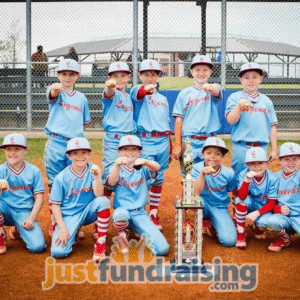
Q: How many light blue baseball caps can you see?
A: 11